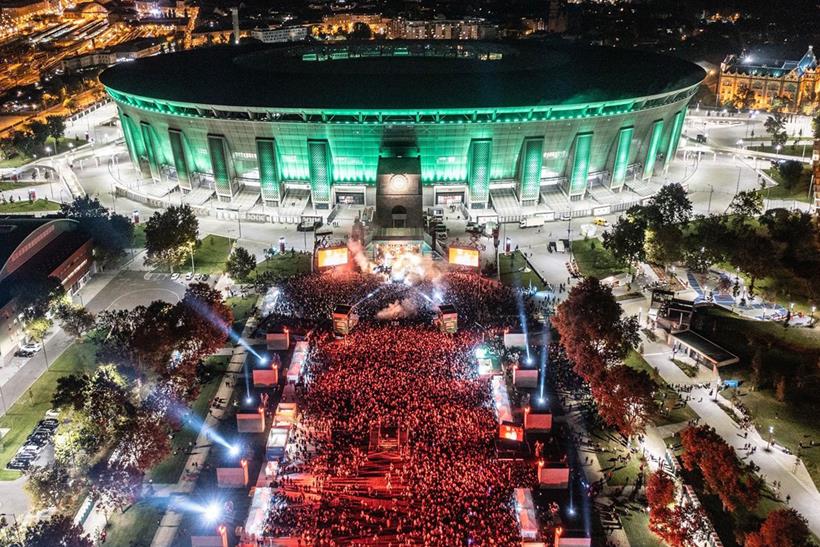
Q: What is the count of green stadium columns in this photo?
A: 12